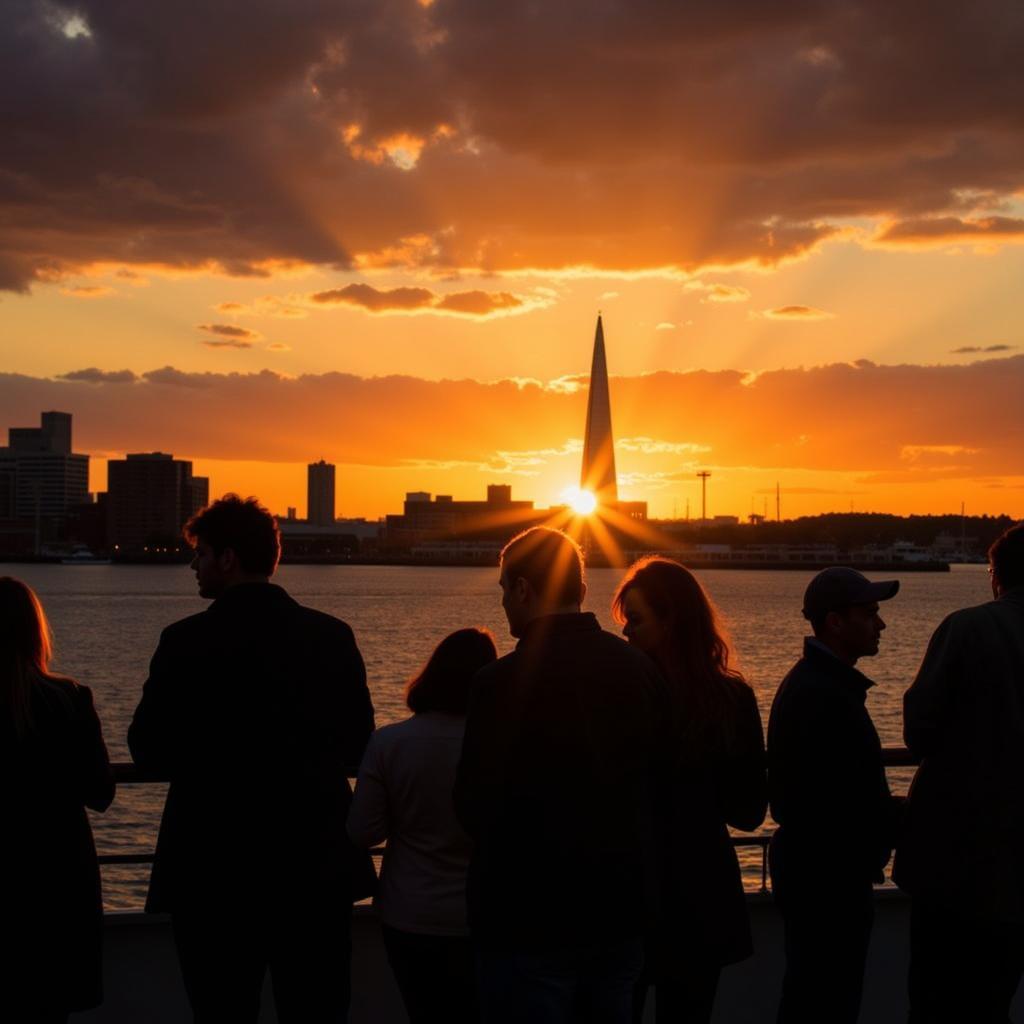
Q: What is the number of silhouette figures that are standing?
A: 7